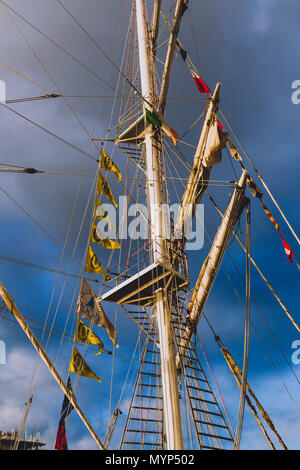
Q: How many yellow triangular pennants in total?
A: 7